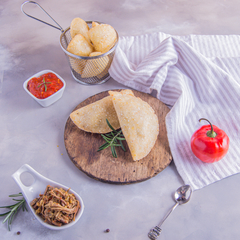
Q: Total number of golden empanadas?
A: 2